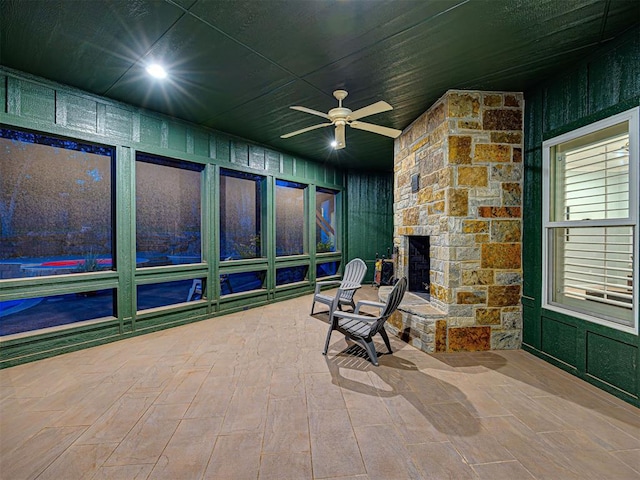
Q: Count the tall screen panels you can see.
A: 5